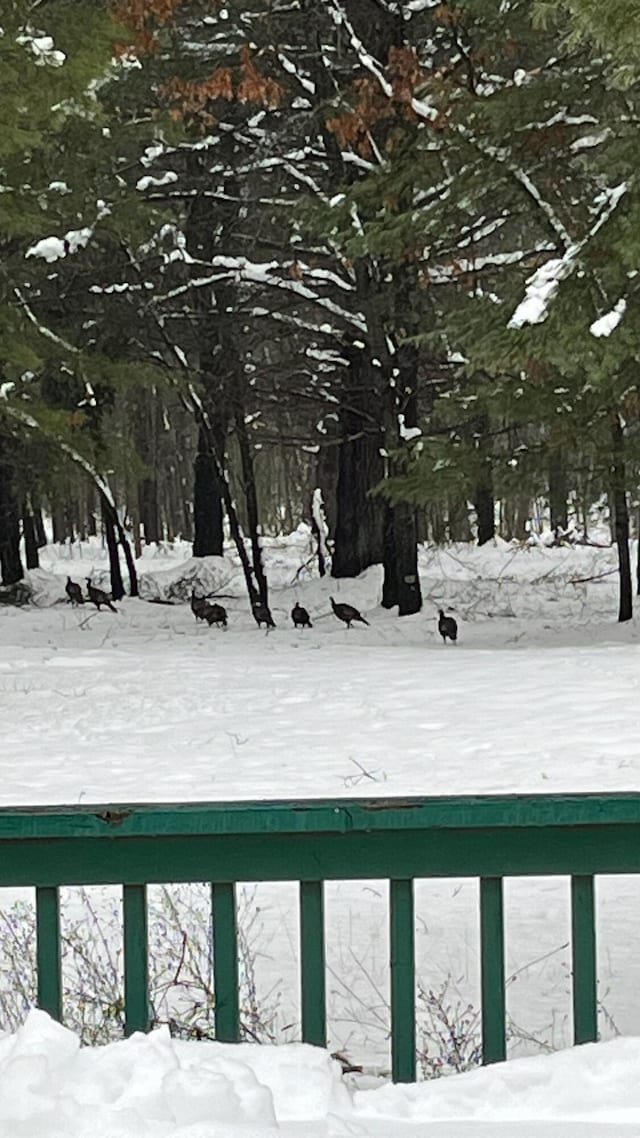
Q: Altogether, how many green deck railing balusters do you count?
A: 7